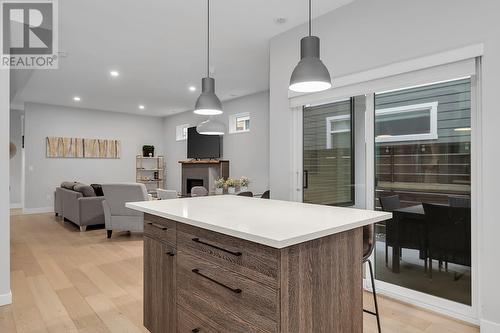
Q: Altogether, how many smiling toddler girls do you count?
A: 0